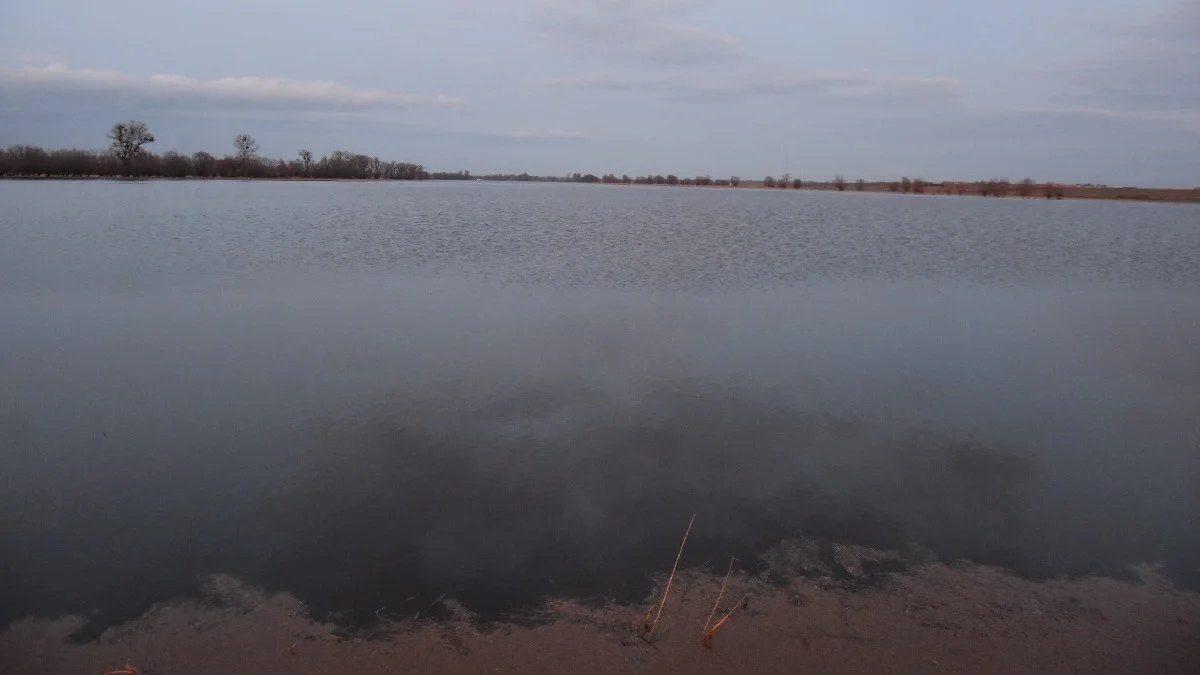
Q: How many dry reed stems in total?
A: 3